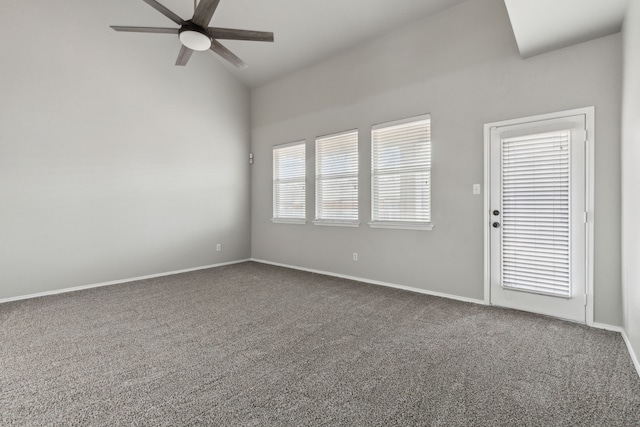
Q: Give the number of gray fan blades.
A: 6